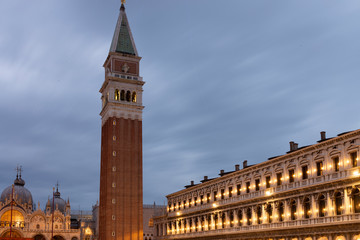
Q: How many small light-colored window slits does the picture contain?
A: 8